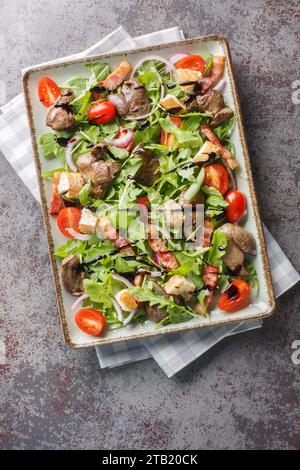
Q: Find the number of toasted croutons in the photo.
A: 8